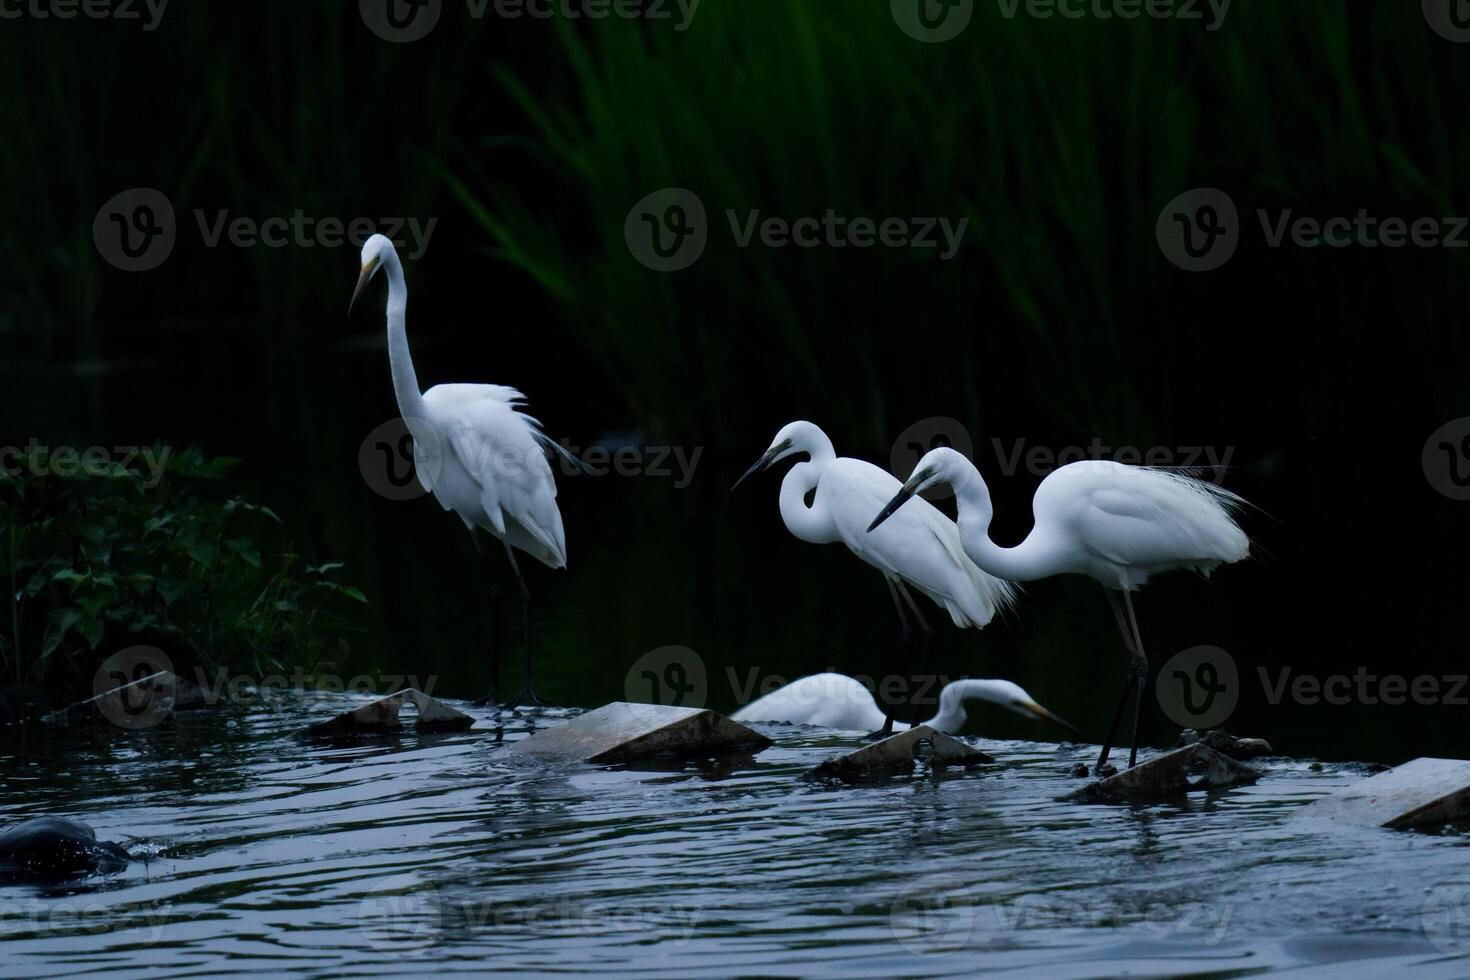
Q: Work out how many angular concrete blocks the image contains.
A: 6